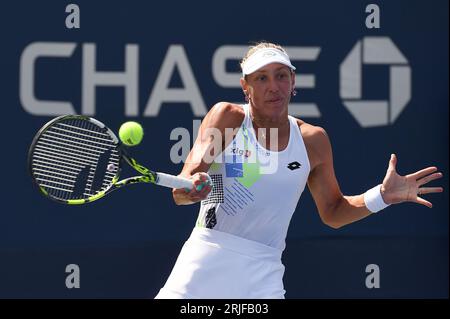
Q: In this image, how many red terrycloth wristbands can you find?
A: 0